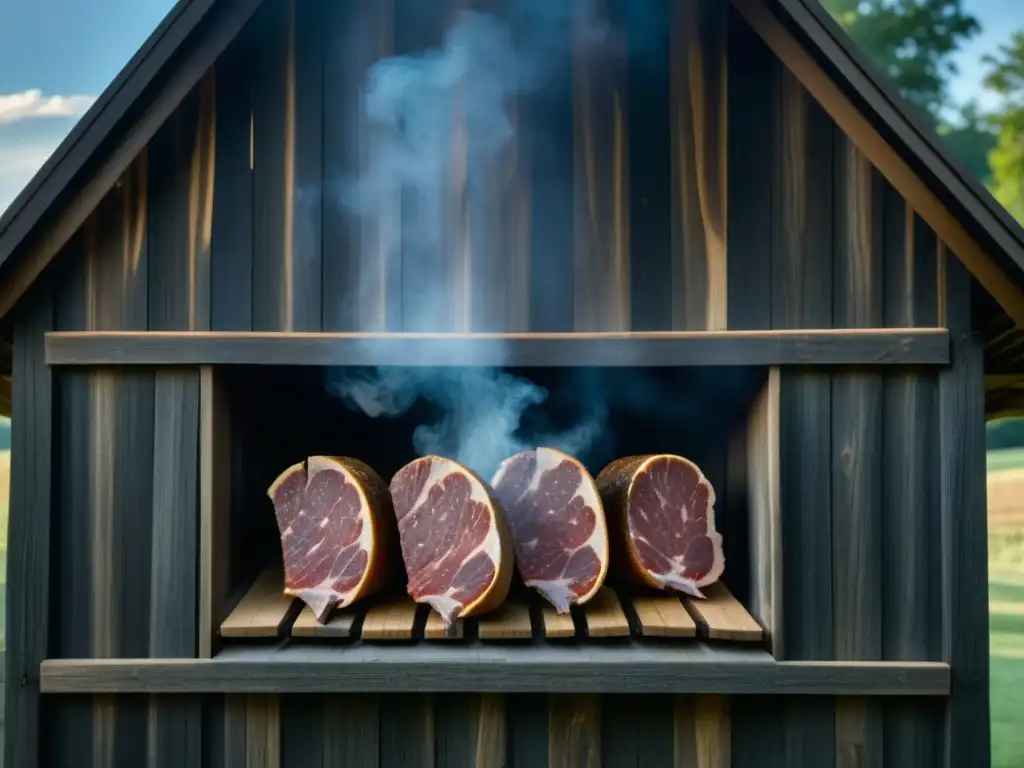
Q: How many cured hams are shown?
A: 4